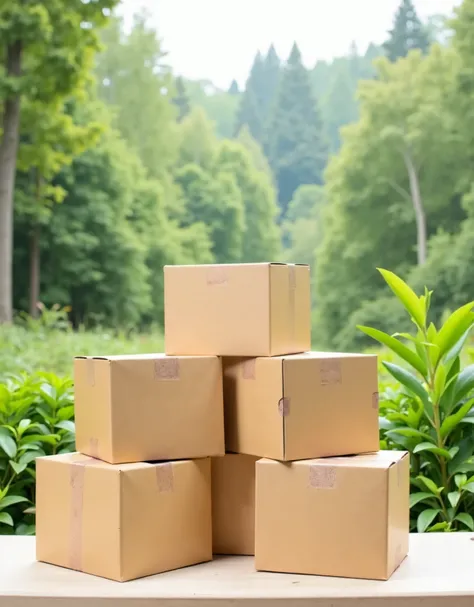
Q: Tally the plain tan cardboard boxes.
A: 6